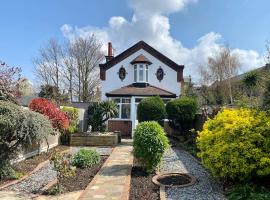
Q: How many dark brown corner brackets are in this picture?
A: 2